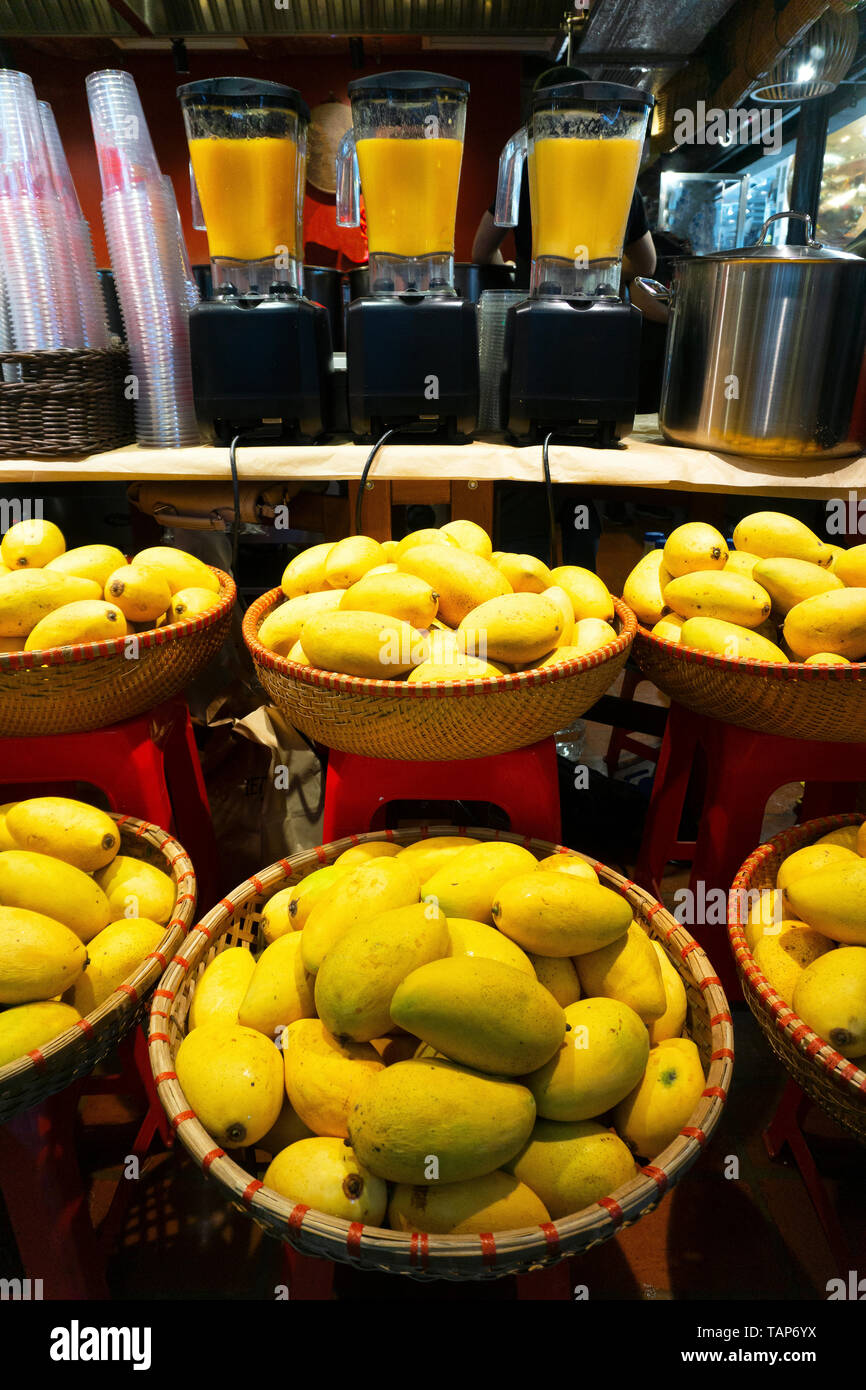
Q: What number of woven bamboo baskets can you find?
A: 6